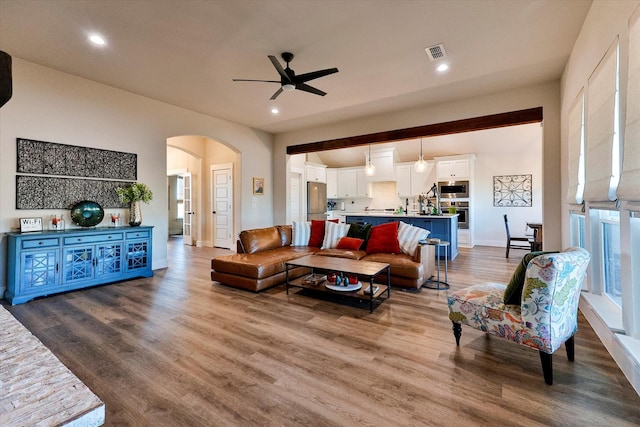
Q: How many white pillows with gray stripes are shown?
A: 3